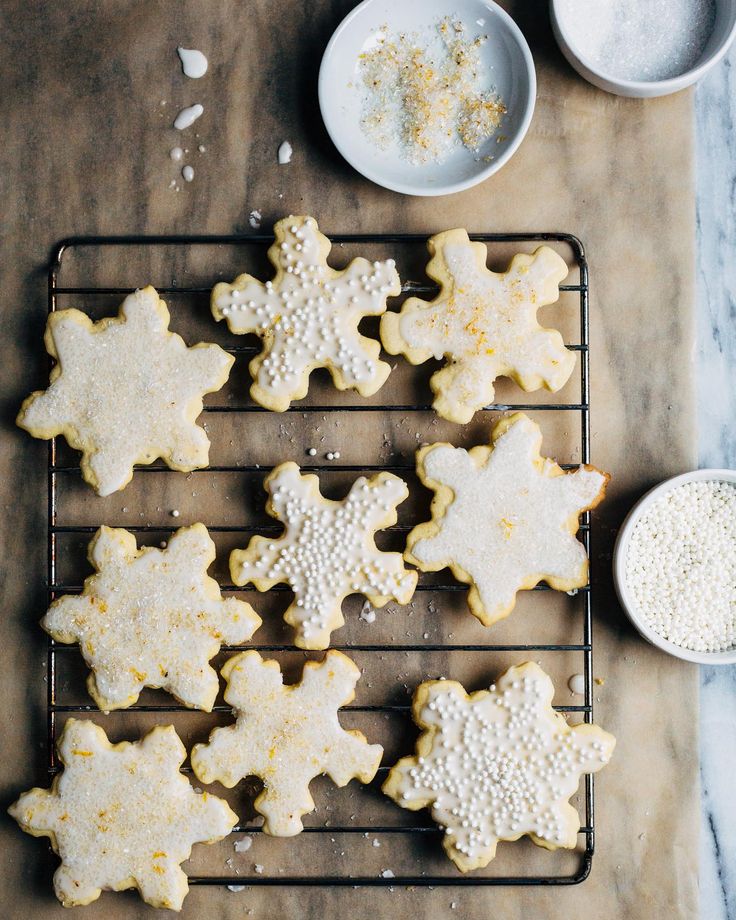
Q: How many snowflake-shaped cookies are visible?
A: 9